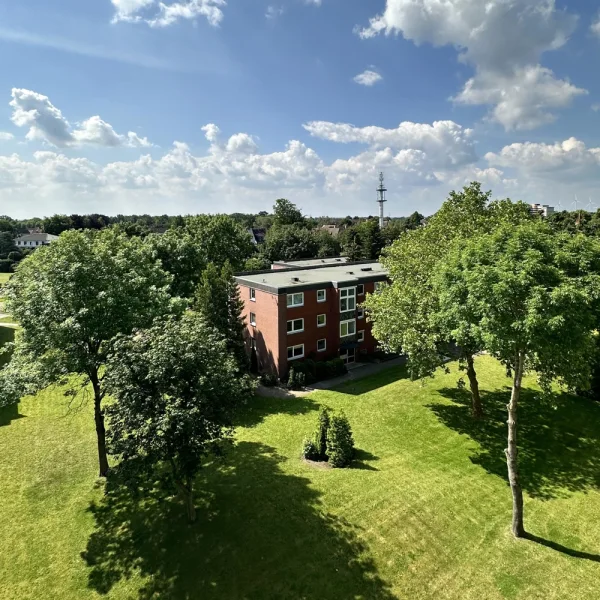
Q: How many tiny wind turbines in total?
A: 3